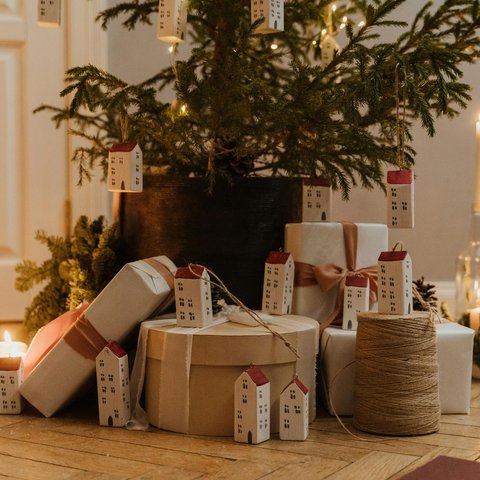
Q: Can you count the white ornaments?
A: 15